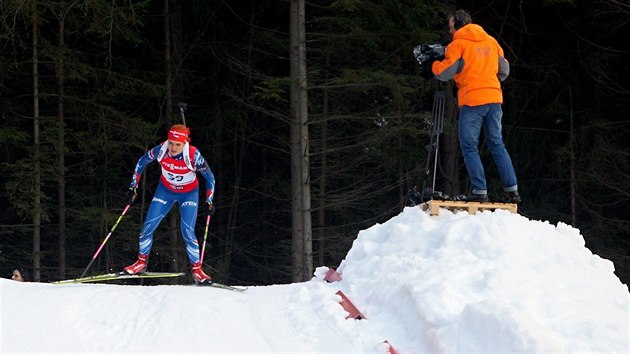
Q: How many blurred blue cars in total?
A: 0